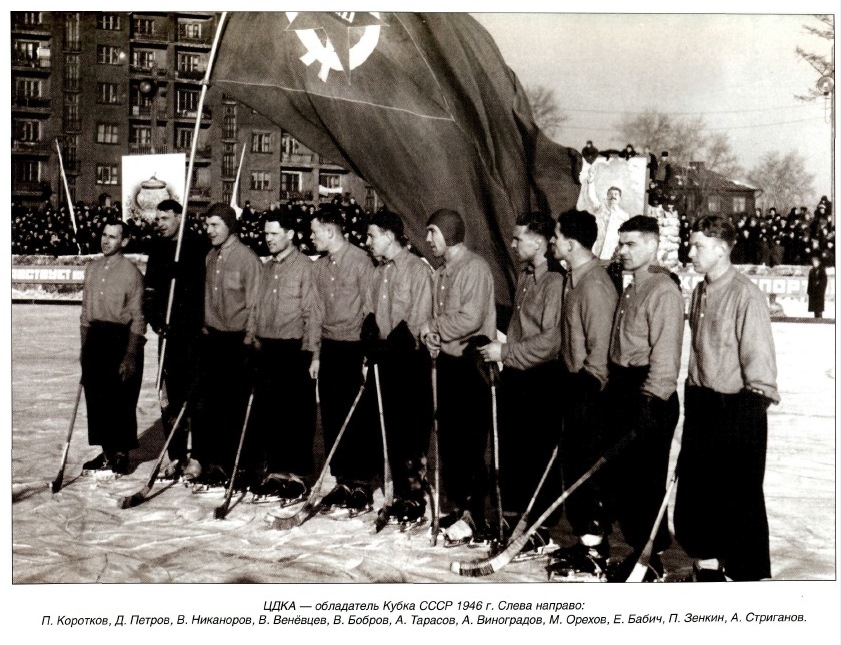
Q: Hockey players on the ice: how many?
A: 11